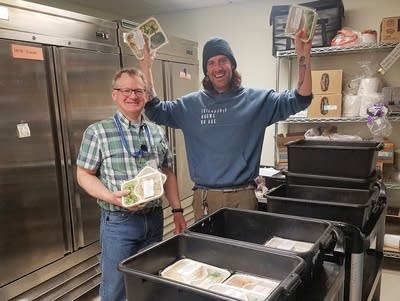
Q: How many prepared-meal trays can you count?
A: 8